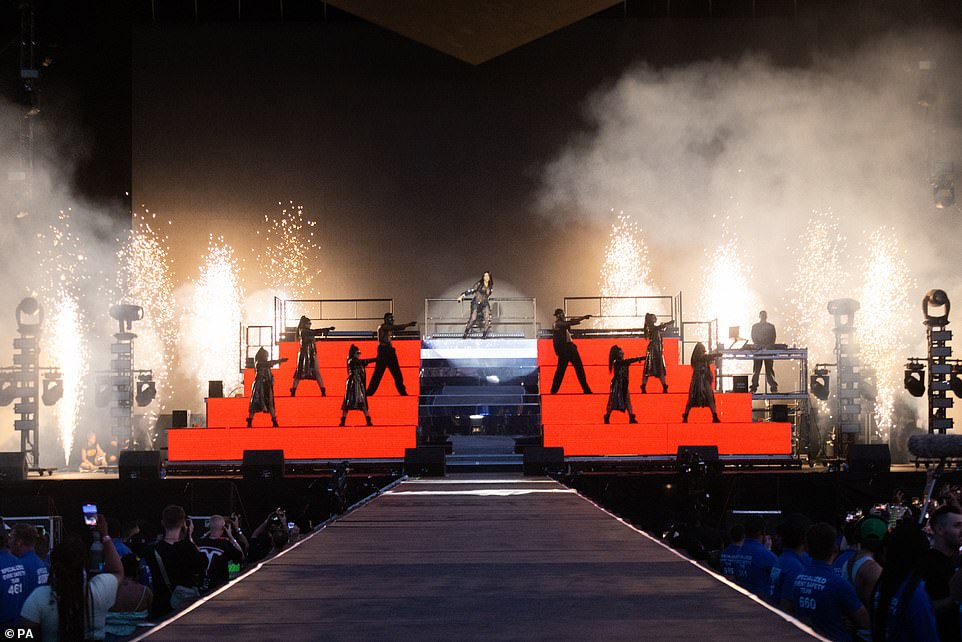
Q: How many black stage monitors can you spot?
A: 7